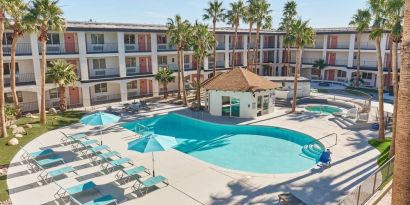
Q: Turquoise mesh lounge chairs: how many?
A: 12